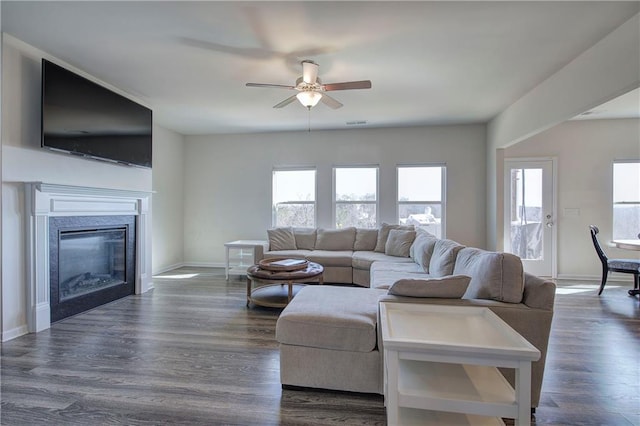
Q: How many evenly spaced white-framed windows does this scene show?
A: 3